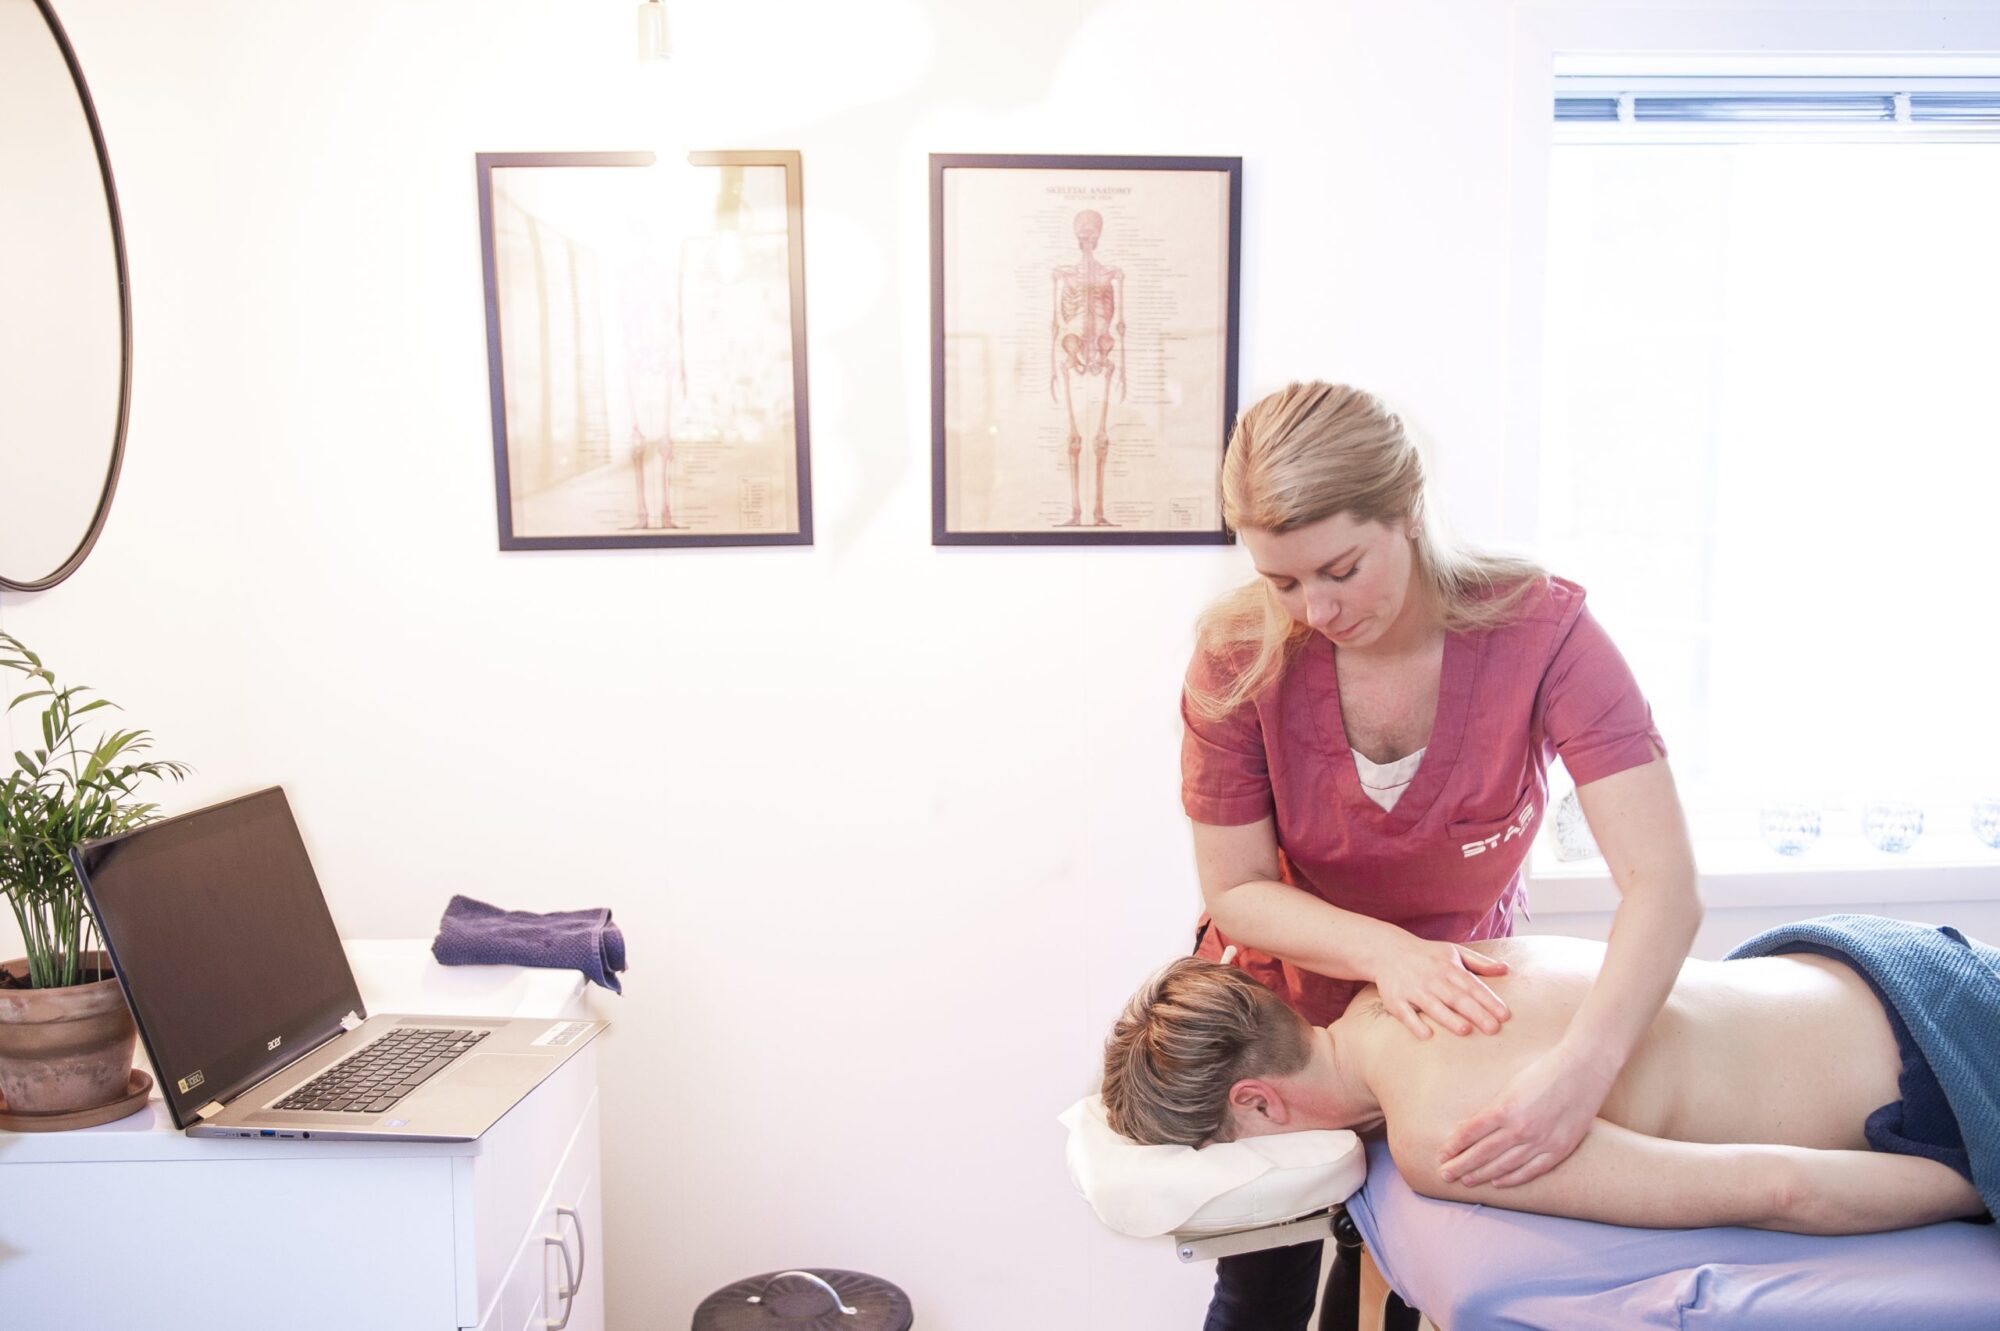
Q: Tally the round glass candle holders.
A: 3